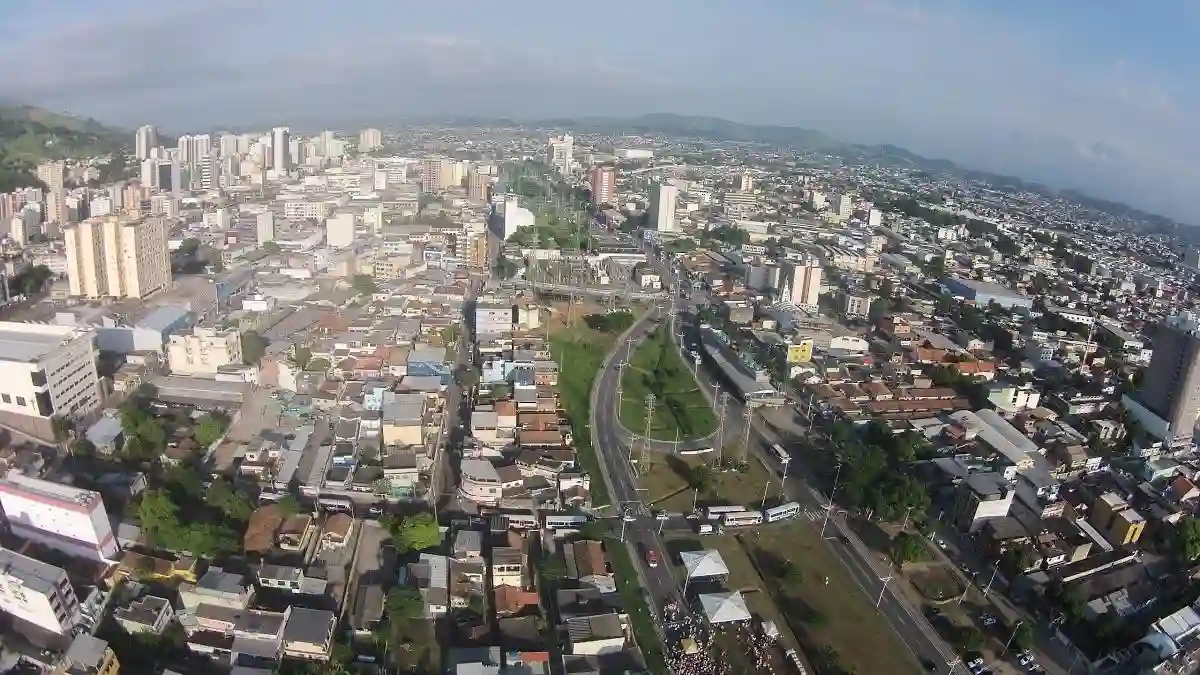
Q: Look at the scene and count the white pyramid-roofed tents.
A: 2